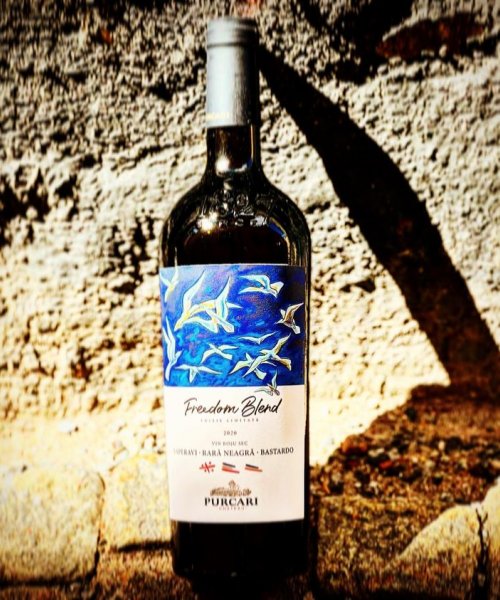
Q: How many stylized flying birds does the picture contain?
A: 12